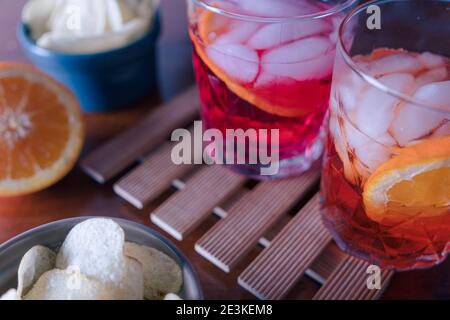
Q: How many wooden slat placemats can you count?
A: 1